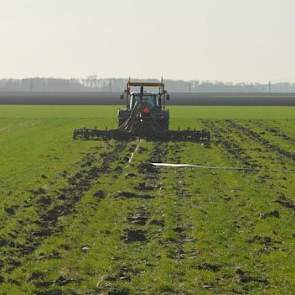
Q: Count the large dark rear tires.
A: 2